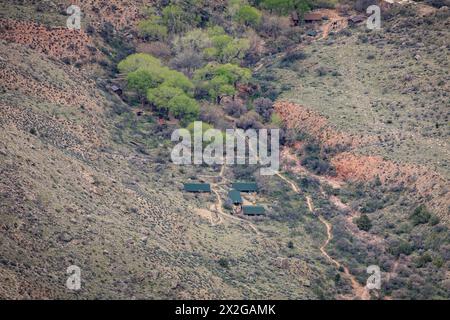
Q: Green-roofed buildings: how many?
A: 4